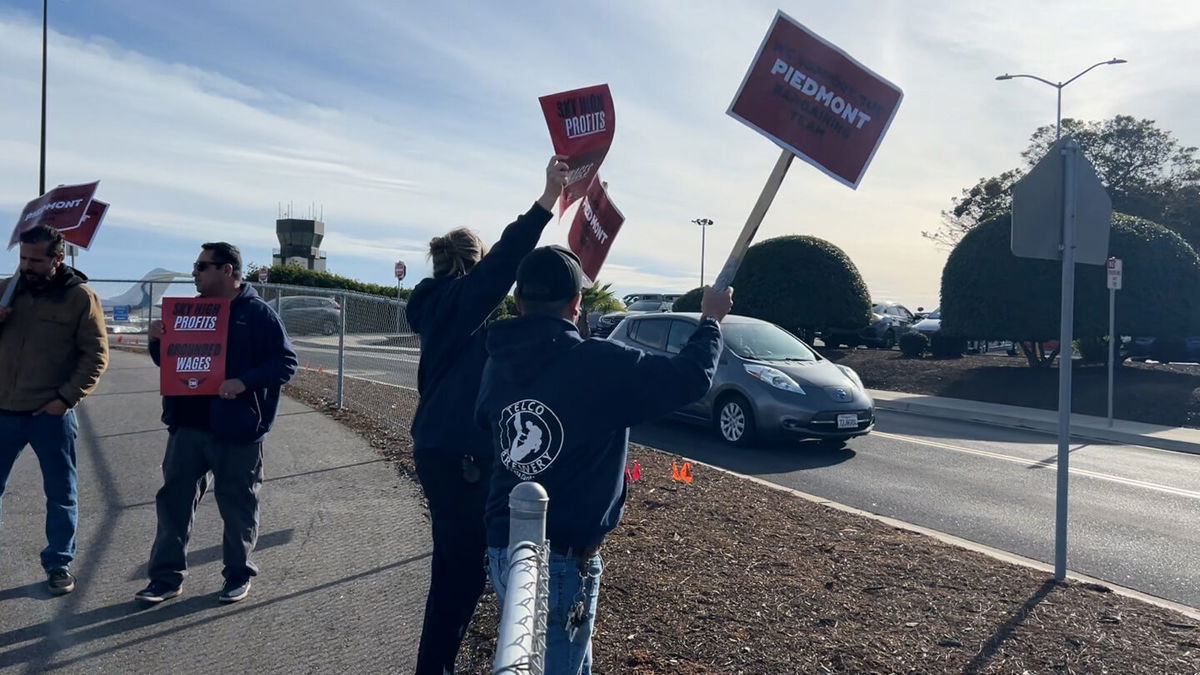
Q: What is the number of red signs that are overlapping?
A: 4